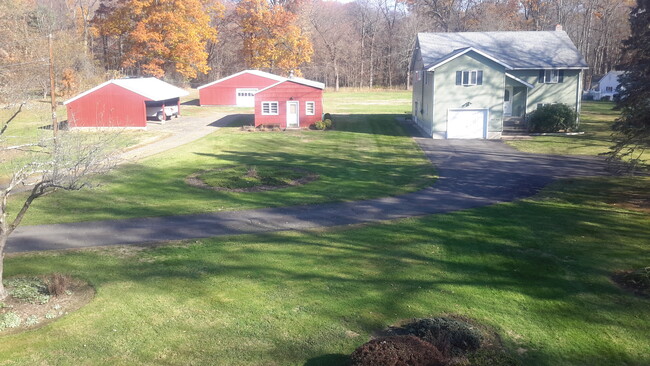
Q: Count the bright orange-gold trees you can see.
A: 2